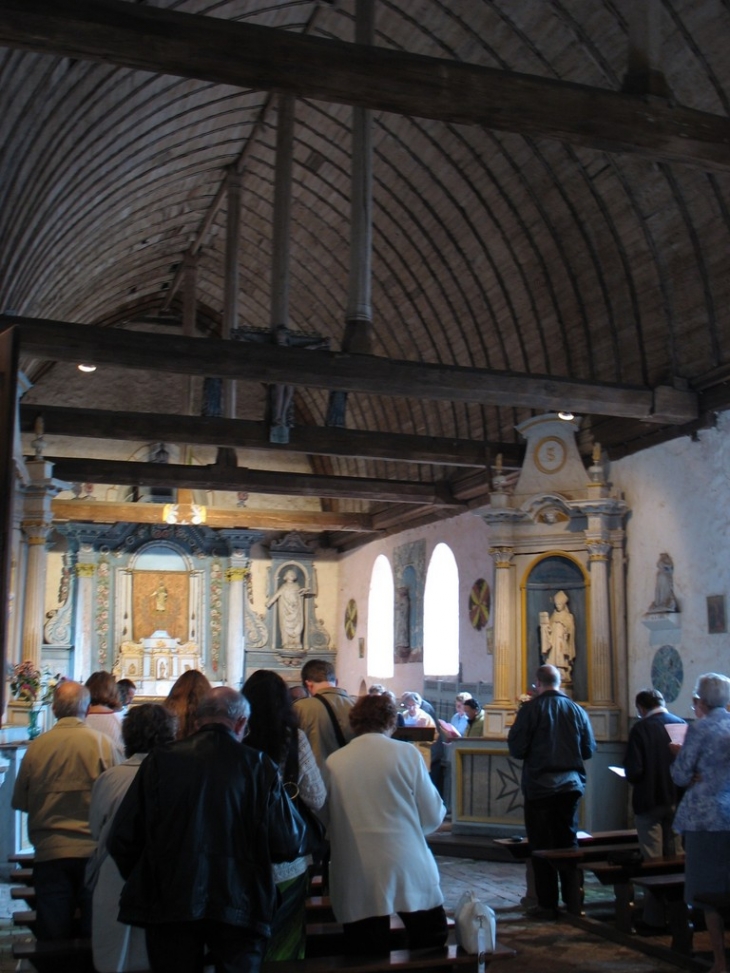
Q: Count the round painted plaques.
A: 3